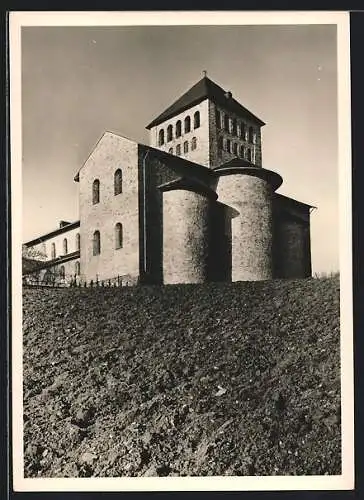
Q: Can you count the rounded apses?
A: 2